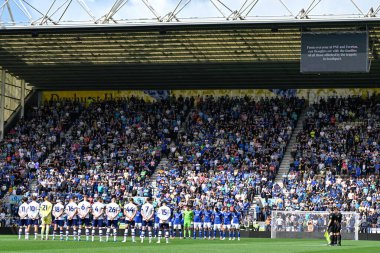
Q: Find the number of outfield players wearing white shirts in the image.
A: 10